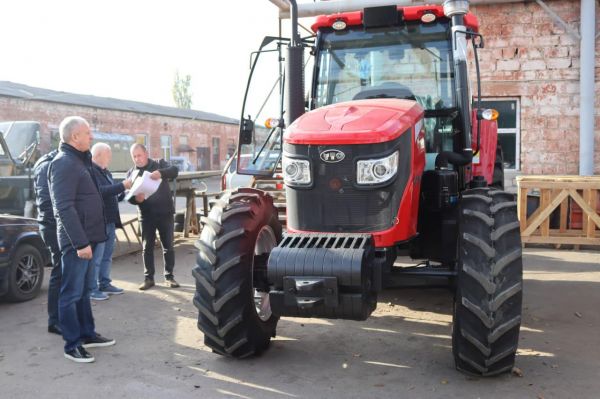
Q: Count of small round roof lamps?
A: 2